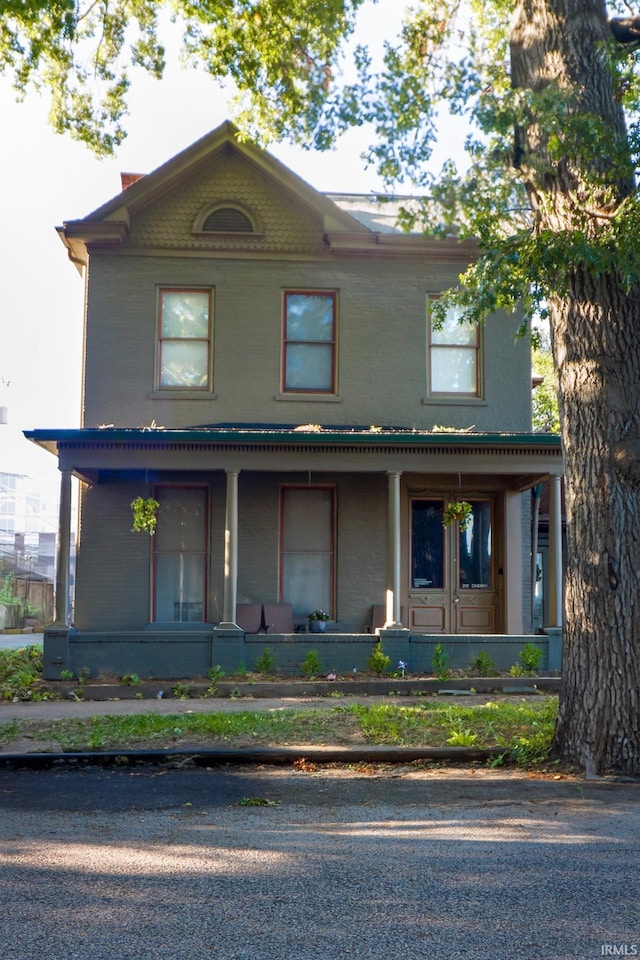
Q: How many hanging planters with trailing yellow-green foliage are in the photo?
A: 2